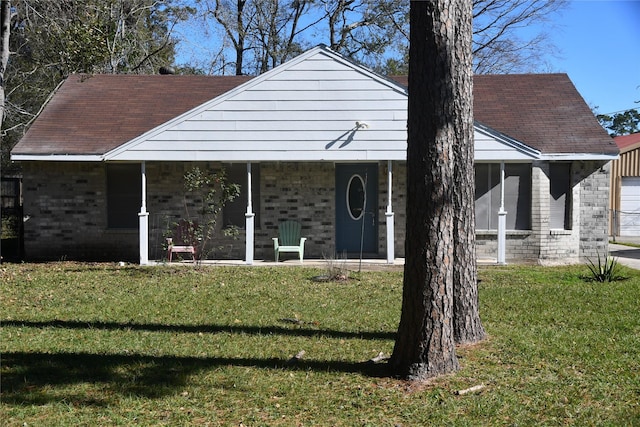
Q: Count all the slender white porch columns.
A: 4